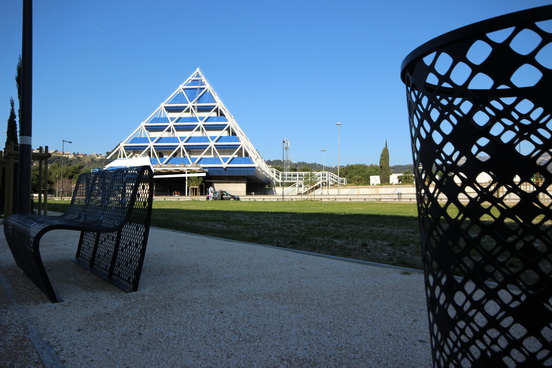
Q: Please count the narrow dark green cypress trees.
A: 3